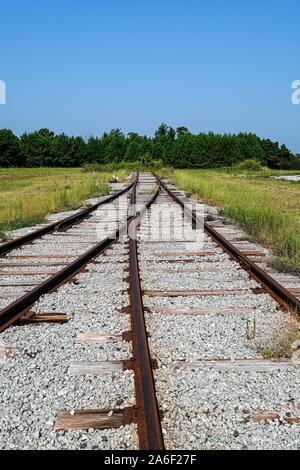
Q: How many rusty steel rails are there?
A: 4